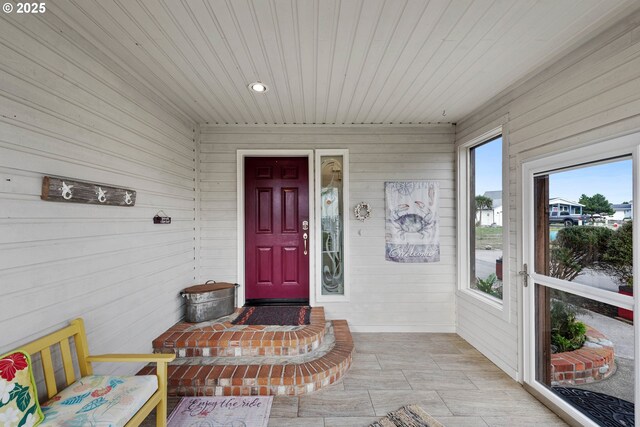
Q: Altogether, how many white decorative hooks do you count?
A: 3